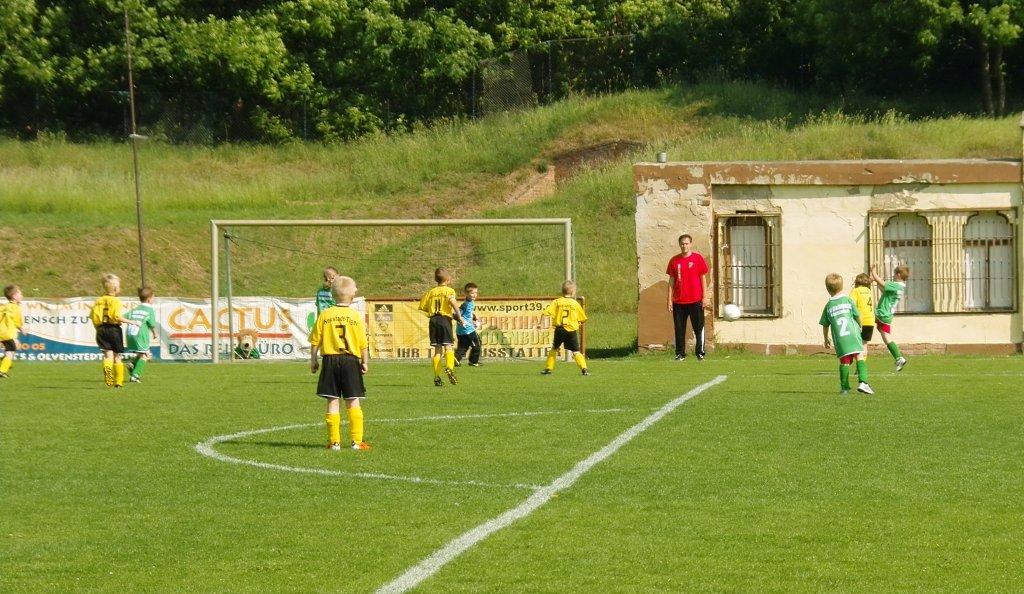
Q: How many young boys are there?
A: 11